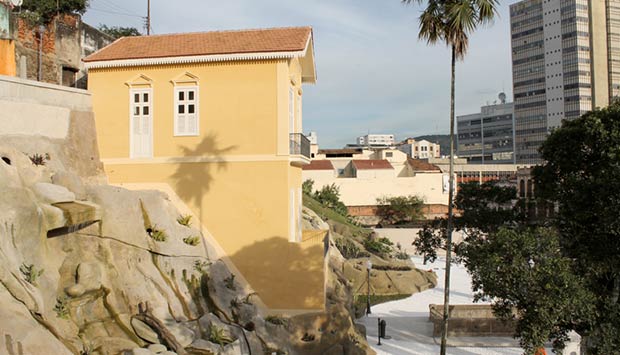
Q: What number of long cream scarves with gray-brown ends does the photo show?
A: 0